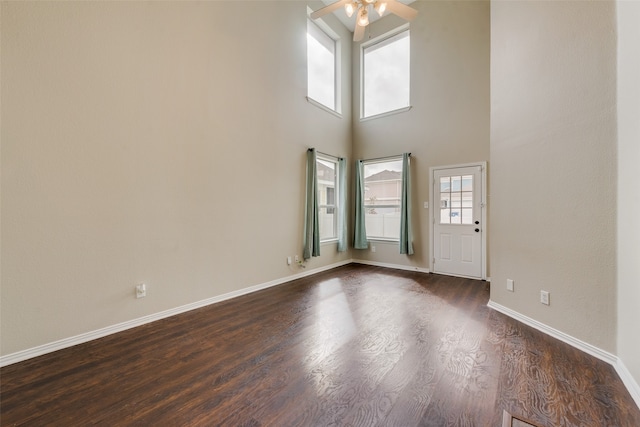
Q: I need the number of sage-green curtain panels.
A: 4